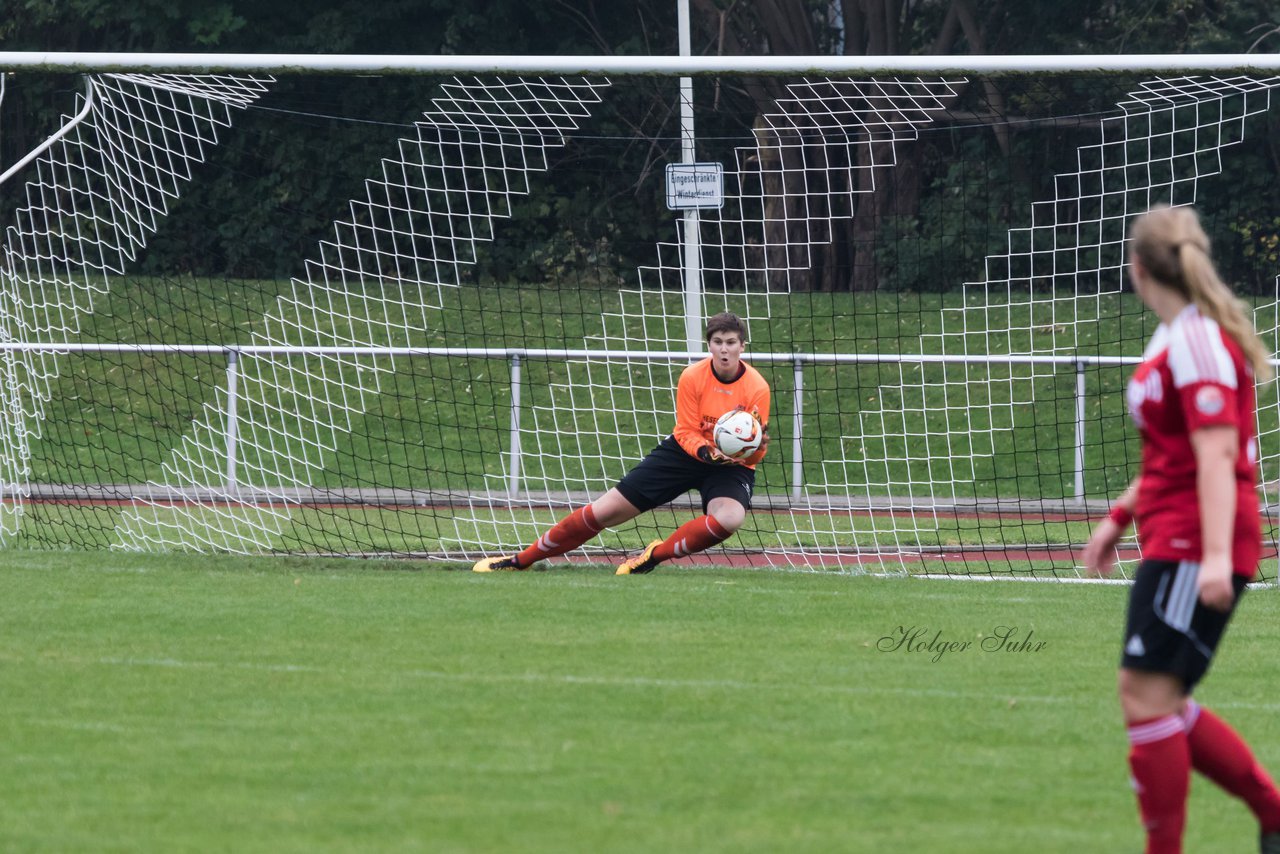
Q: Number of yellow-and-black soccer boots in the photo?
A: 2